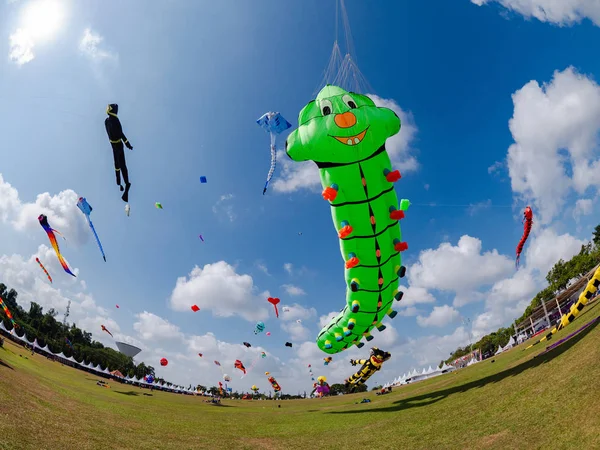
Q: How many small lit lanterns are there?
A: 0